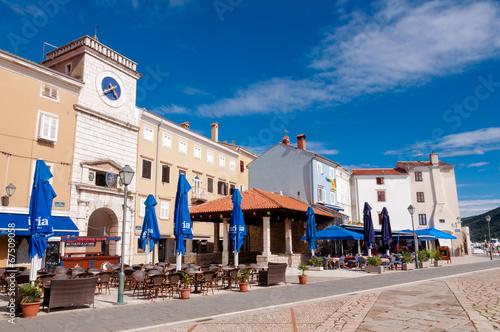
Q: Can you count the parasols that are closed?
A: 7